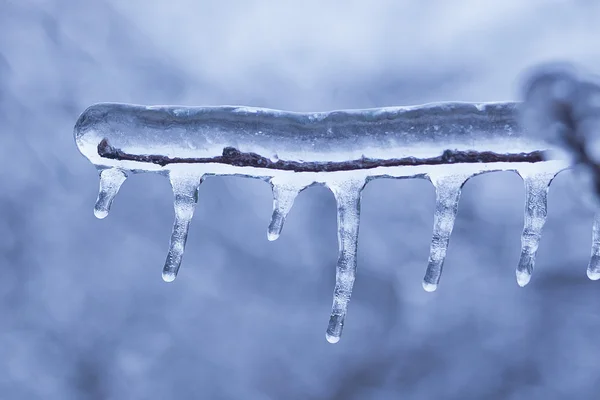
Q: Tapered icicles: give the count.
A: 7